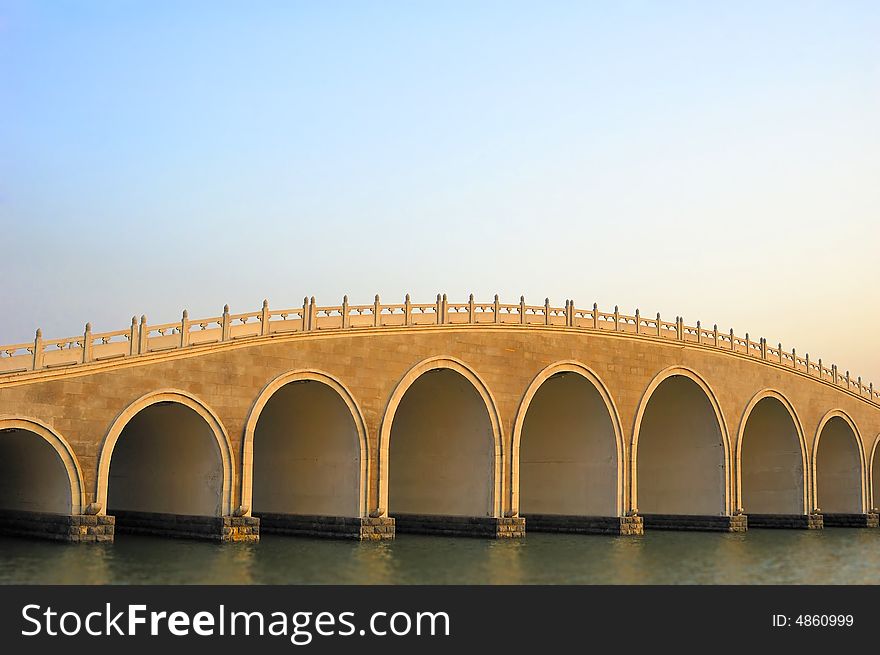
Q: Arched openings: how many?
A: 9